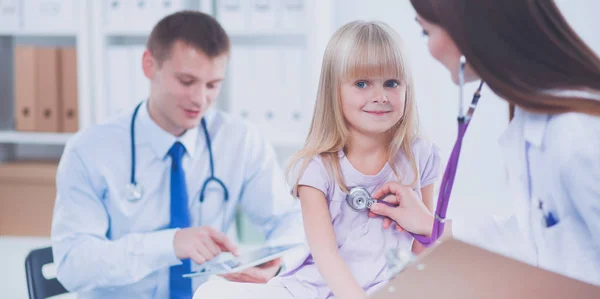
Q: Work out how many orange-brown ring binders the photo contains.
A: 3